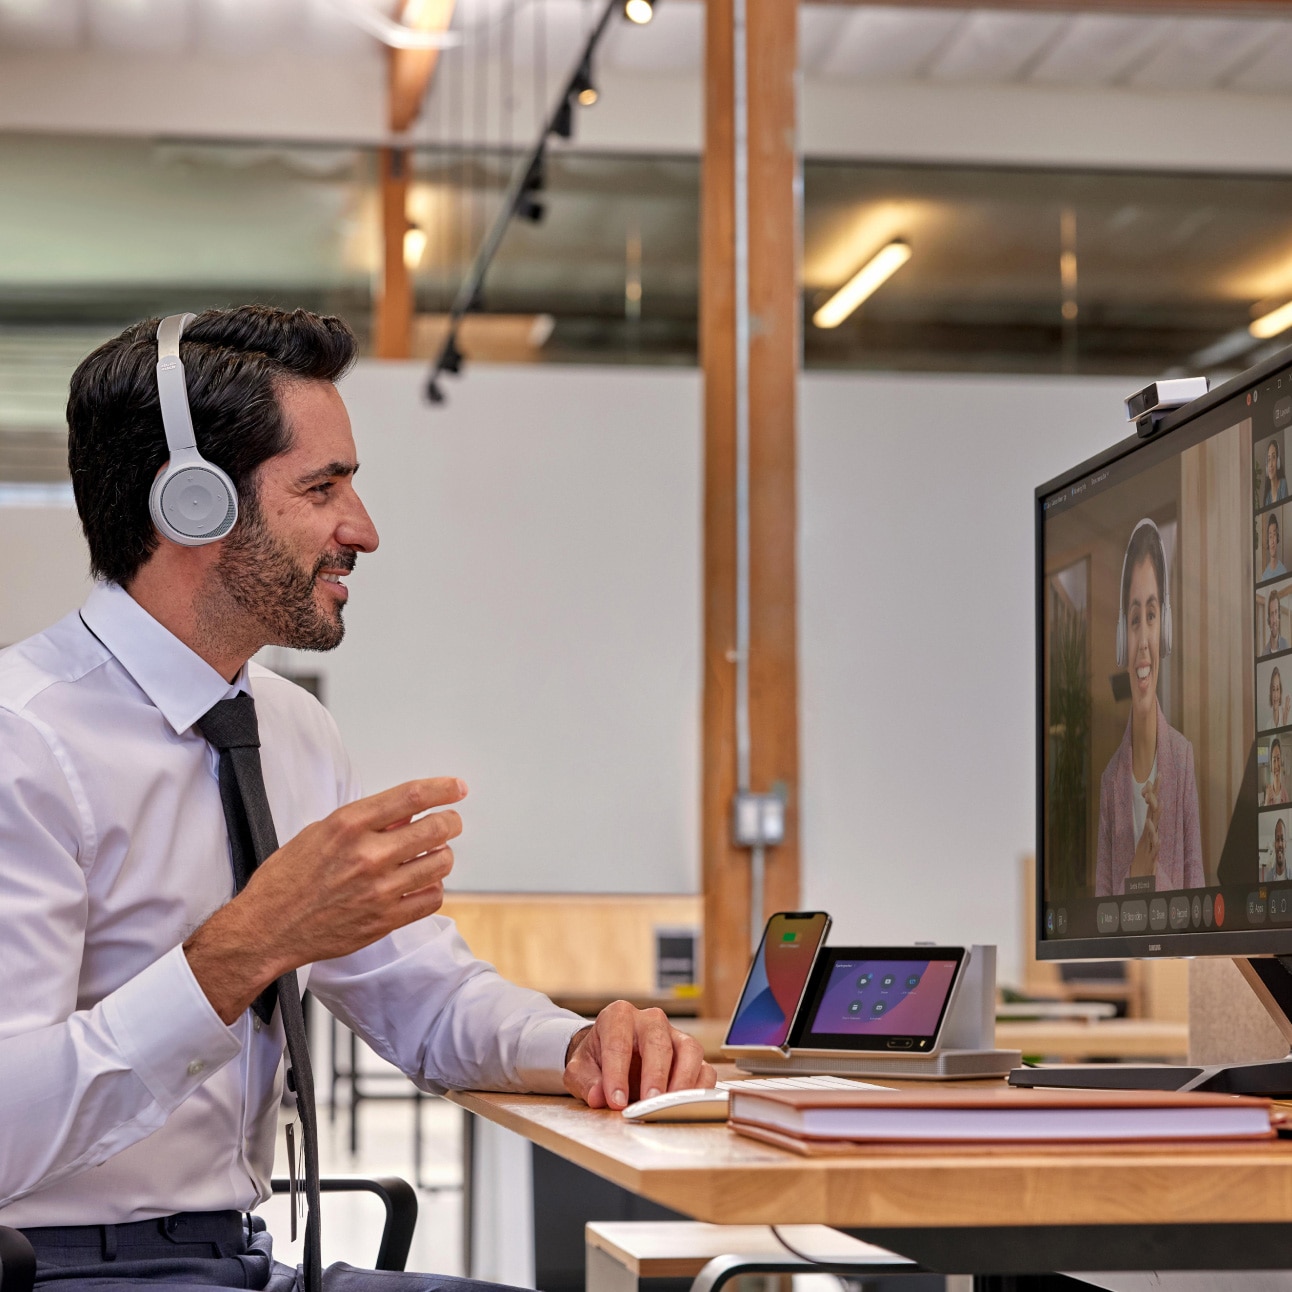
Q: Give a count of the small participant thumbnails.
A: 6